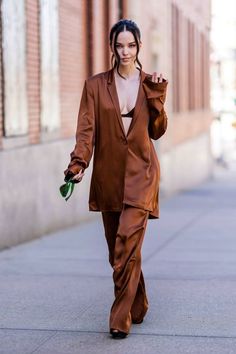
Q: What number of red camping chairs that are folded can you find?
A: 0